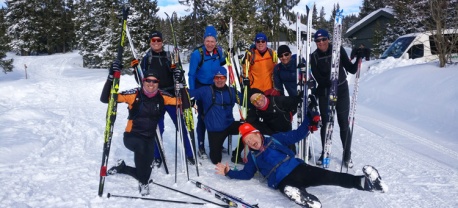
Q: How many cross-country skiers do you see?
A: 9